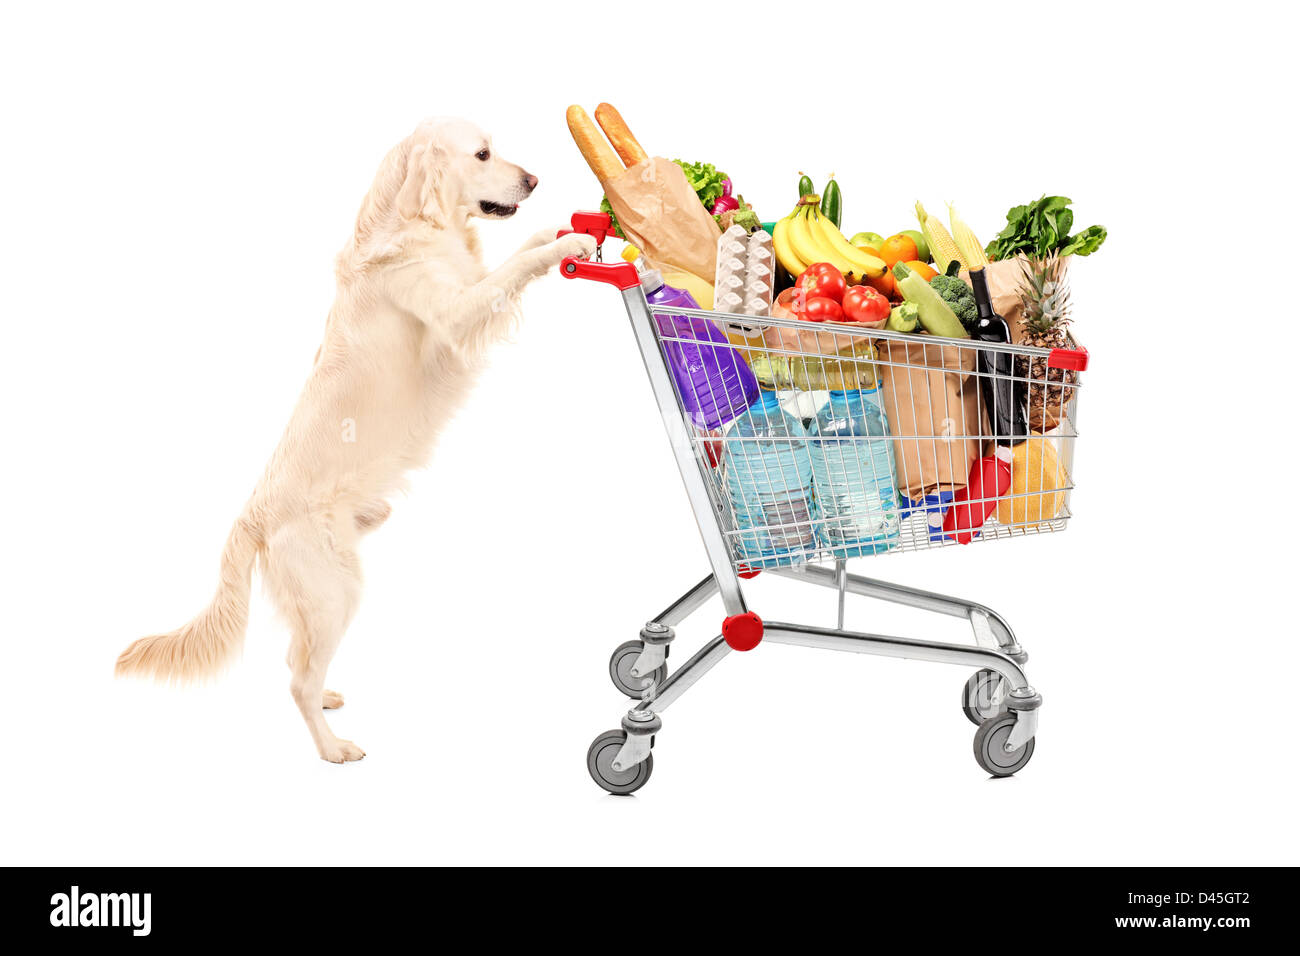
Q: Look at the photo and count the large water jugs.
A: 2